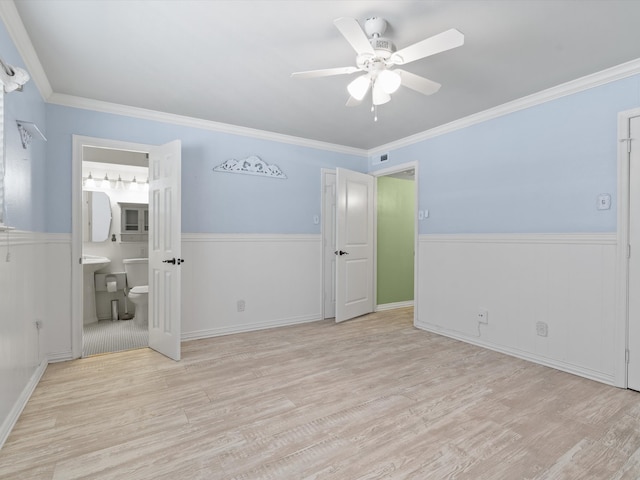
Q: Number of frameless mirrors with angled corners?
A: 1